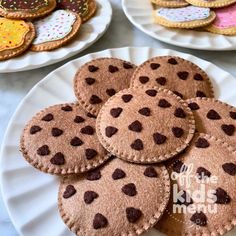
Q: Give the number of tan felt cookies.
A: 7